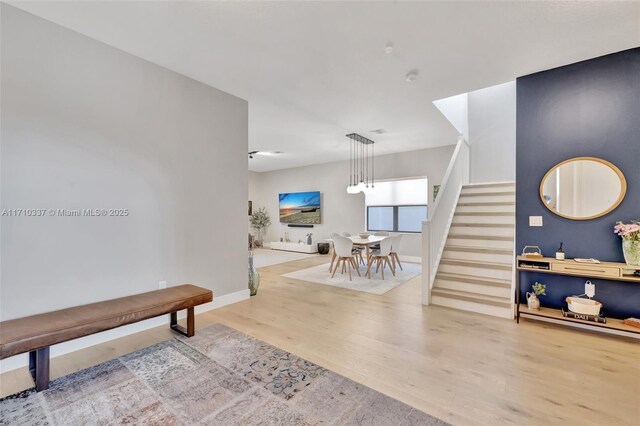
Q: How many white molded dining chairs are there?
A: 6